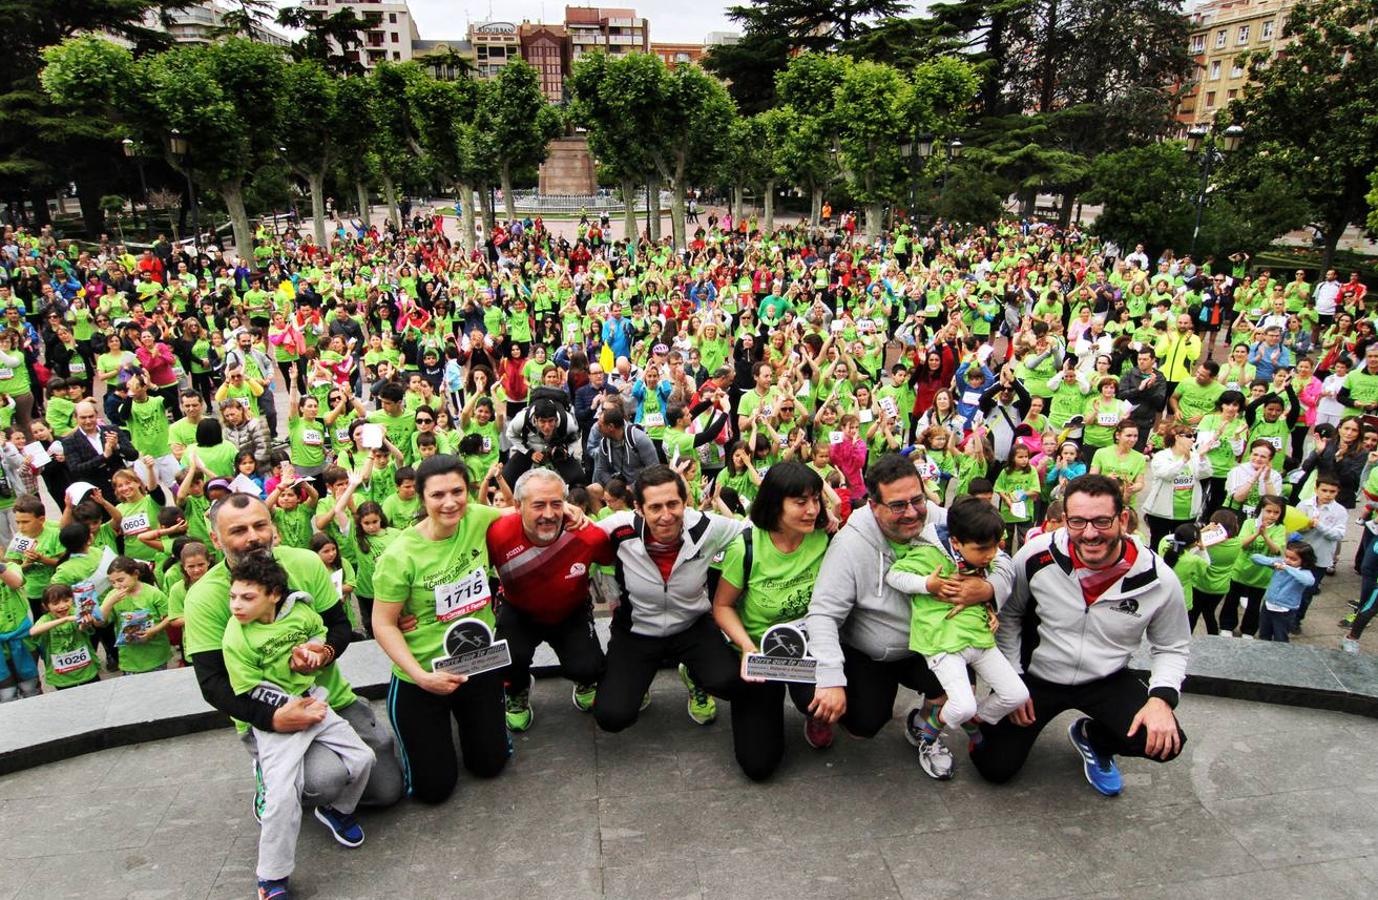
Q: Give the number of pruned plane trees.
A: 14